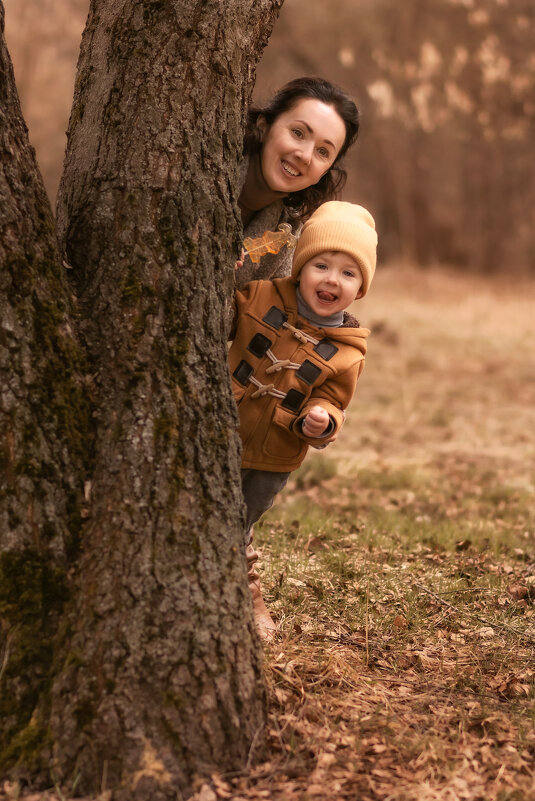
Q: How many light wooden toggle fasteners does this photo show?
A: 3